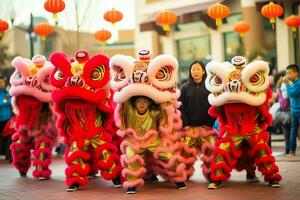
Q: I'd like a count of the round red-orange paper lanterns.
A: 10